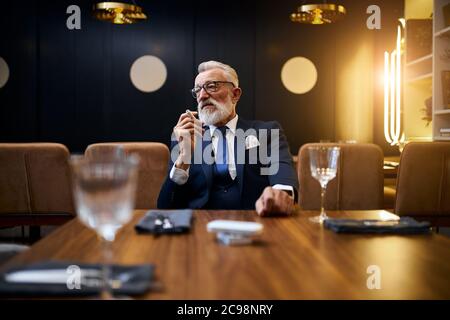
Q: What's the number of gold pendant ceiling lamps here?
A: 2